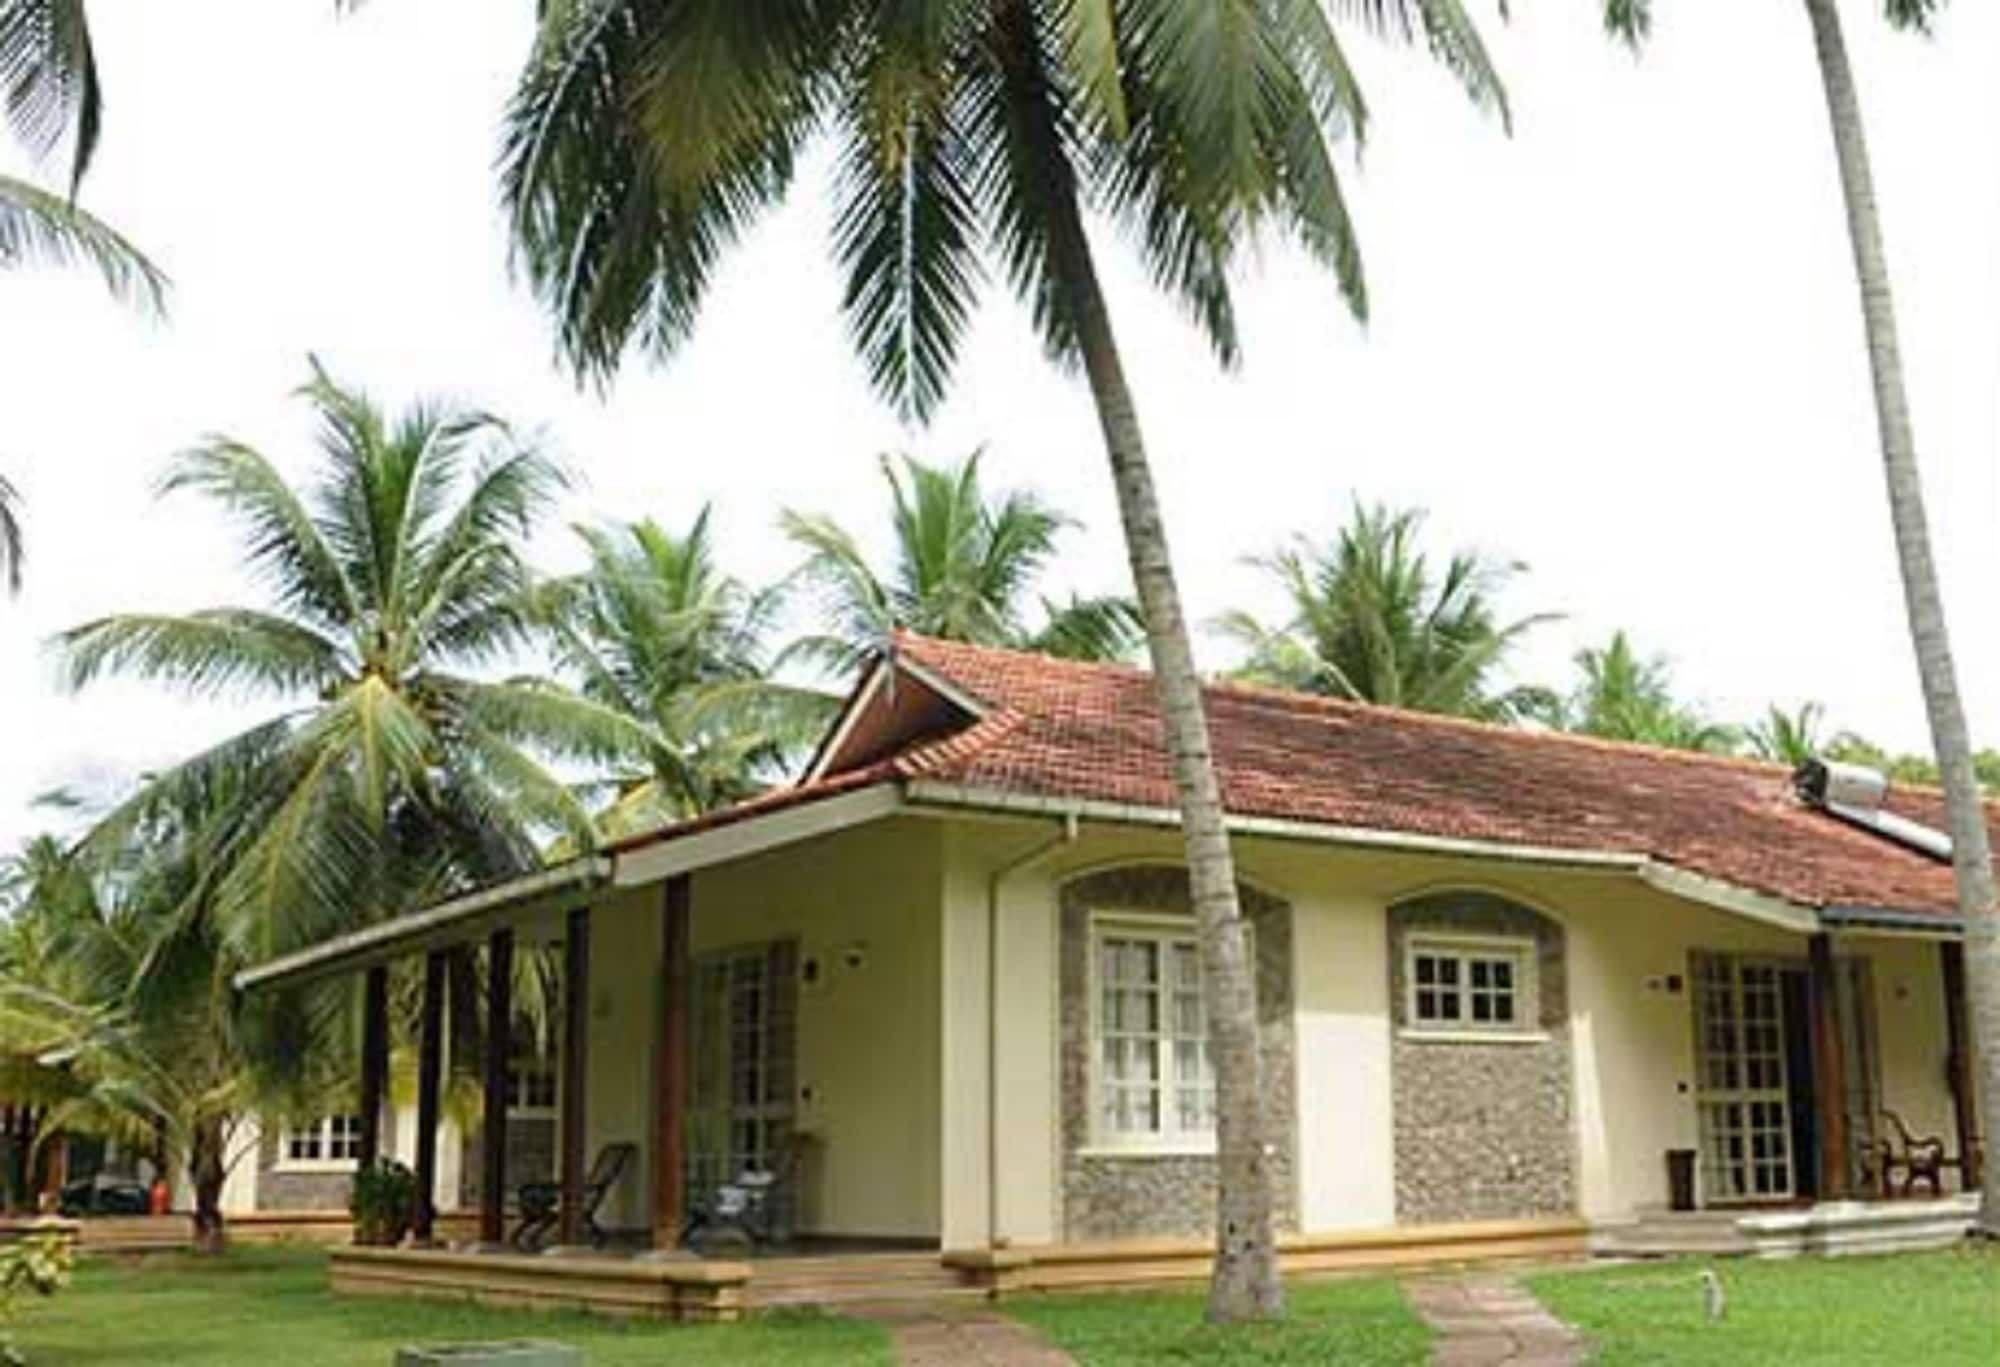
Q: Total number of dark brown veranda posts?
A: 7